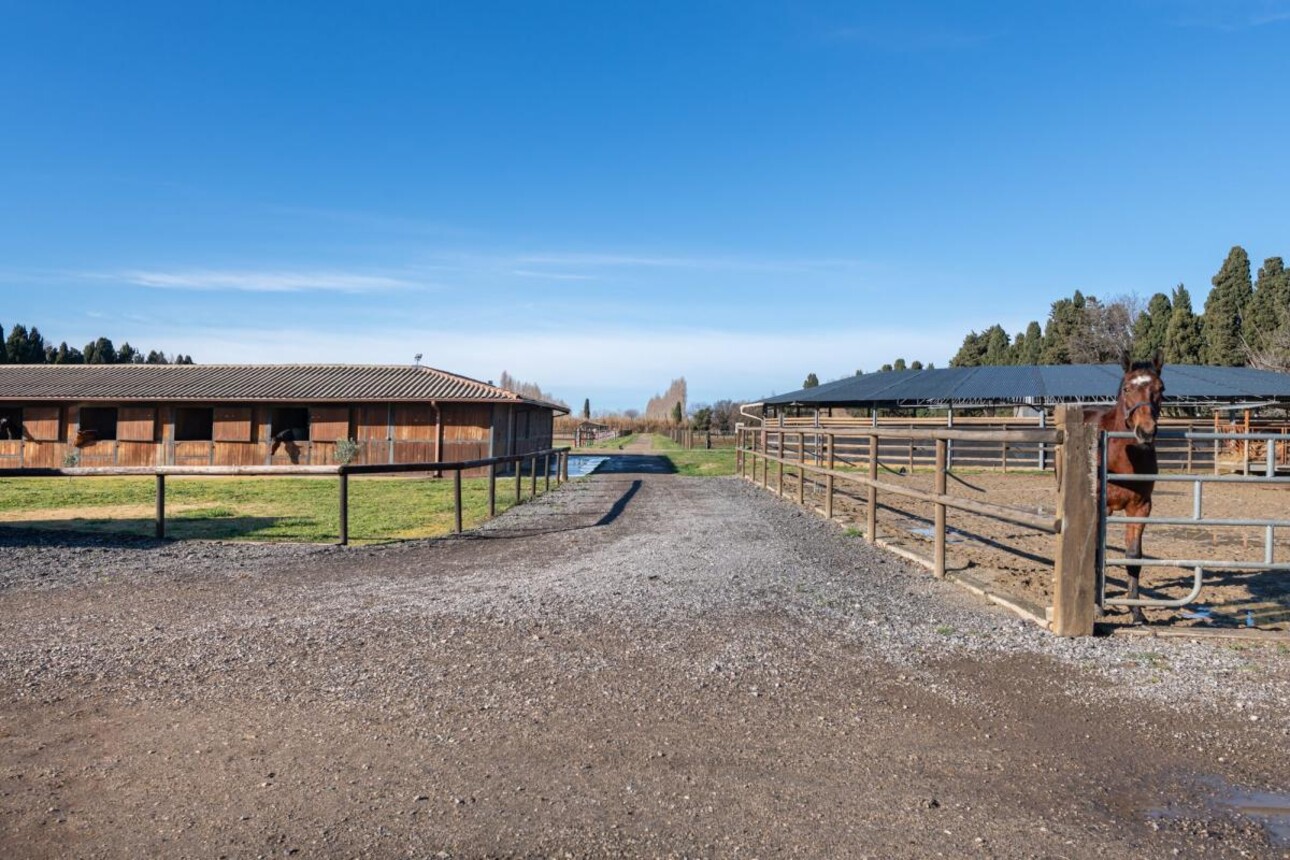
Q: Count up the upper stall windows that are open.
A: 4